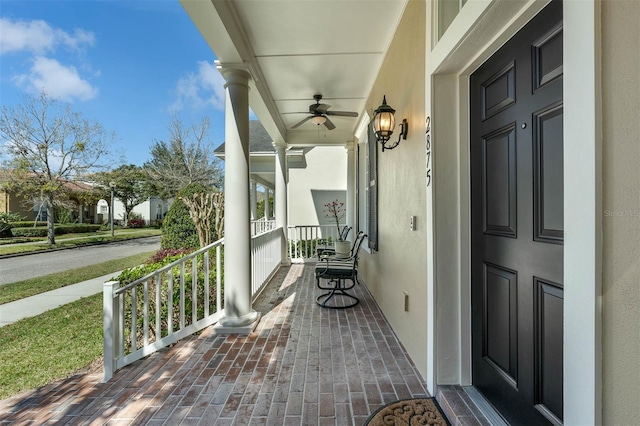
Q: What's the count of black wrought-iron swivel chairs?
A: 2